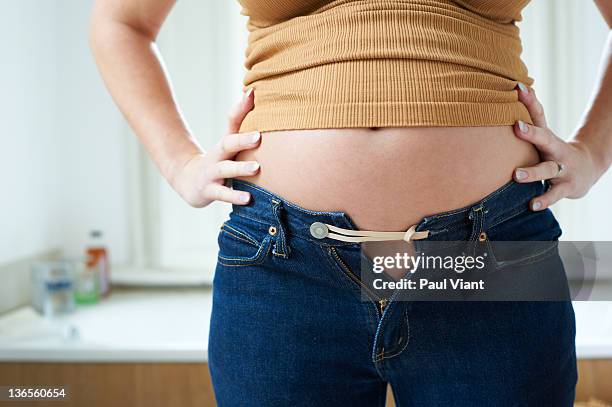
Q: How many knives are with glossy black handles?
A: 0